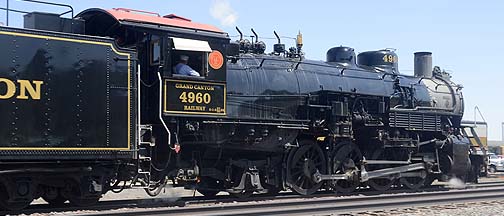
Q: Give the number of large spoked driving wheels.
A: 4